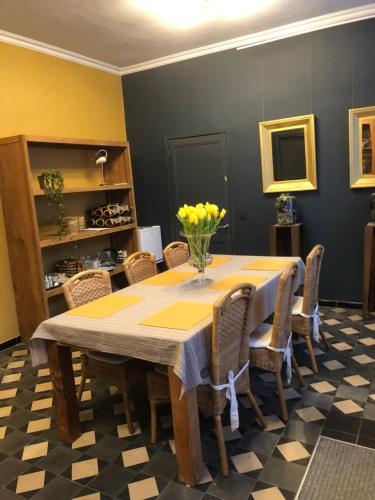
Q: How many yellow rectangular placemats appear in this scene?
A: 6